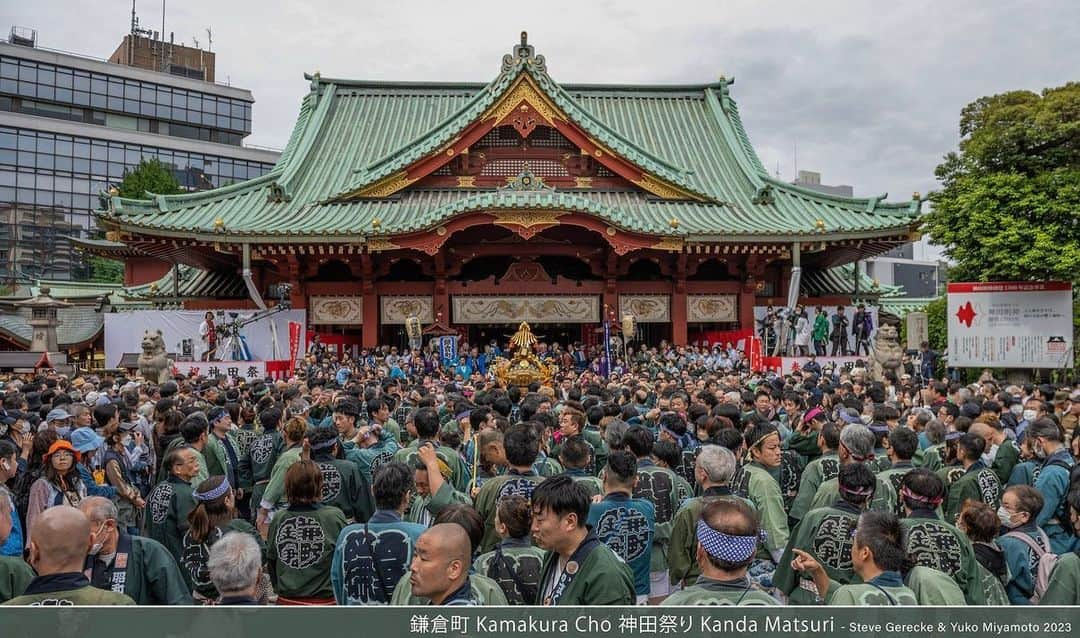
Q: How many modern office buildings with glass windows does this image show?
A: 1